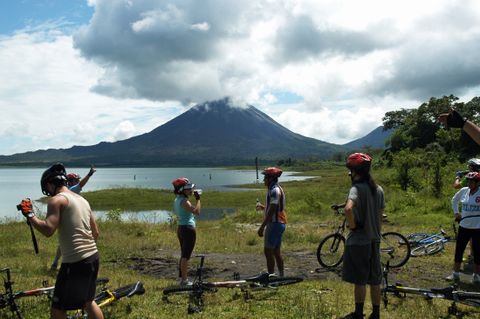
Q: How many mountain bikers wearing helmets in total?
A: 7